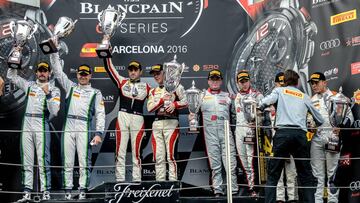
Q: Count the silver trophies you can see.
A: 7